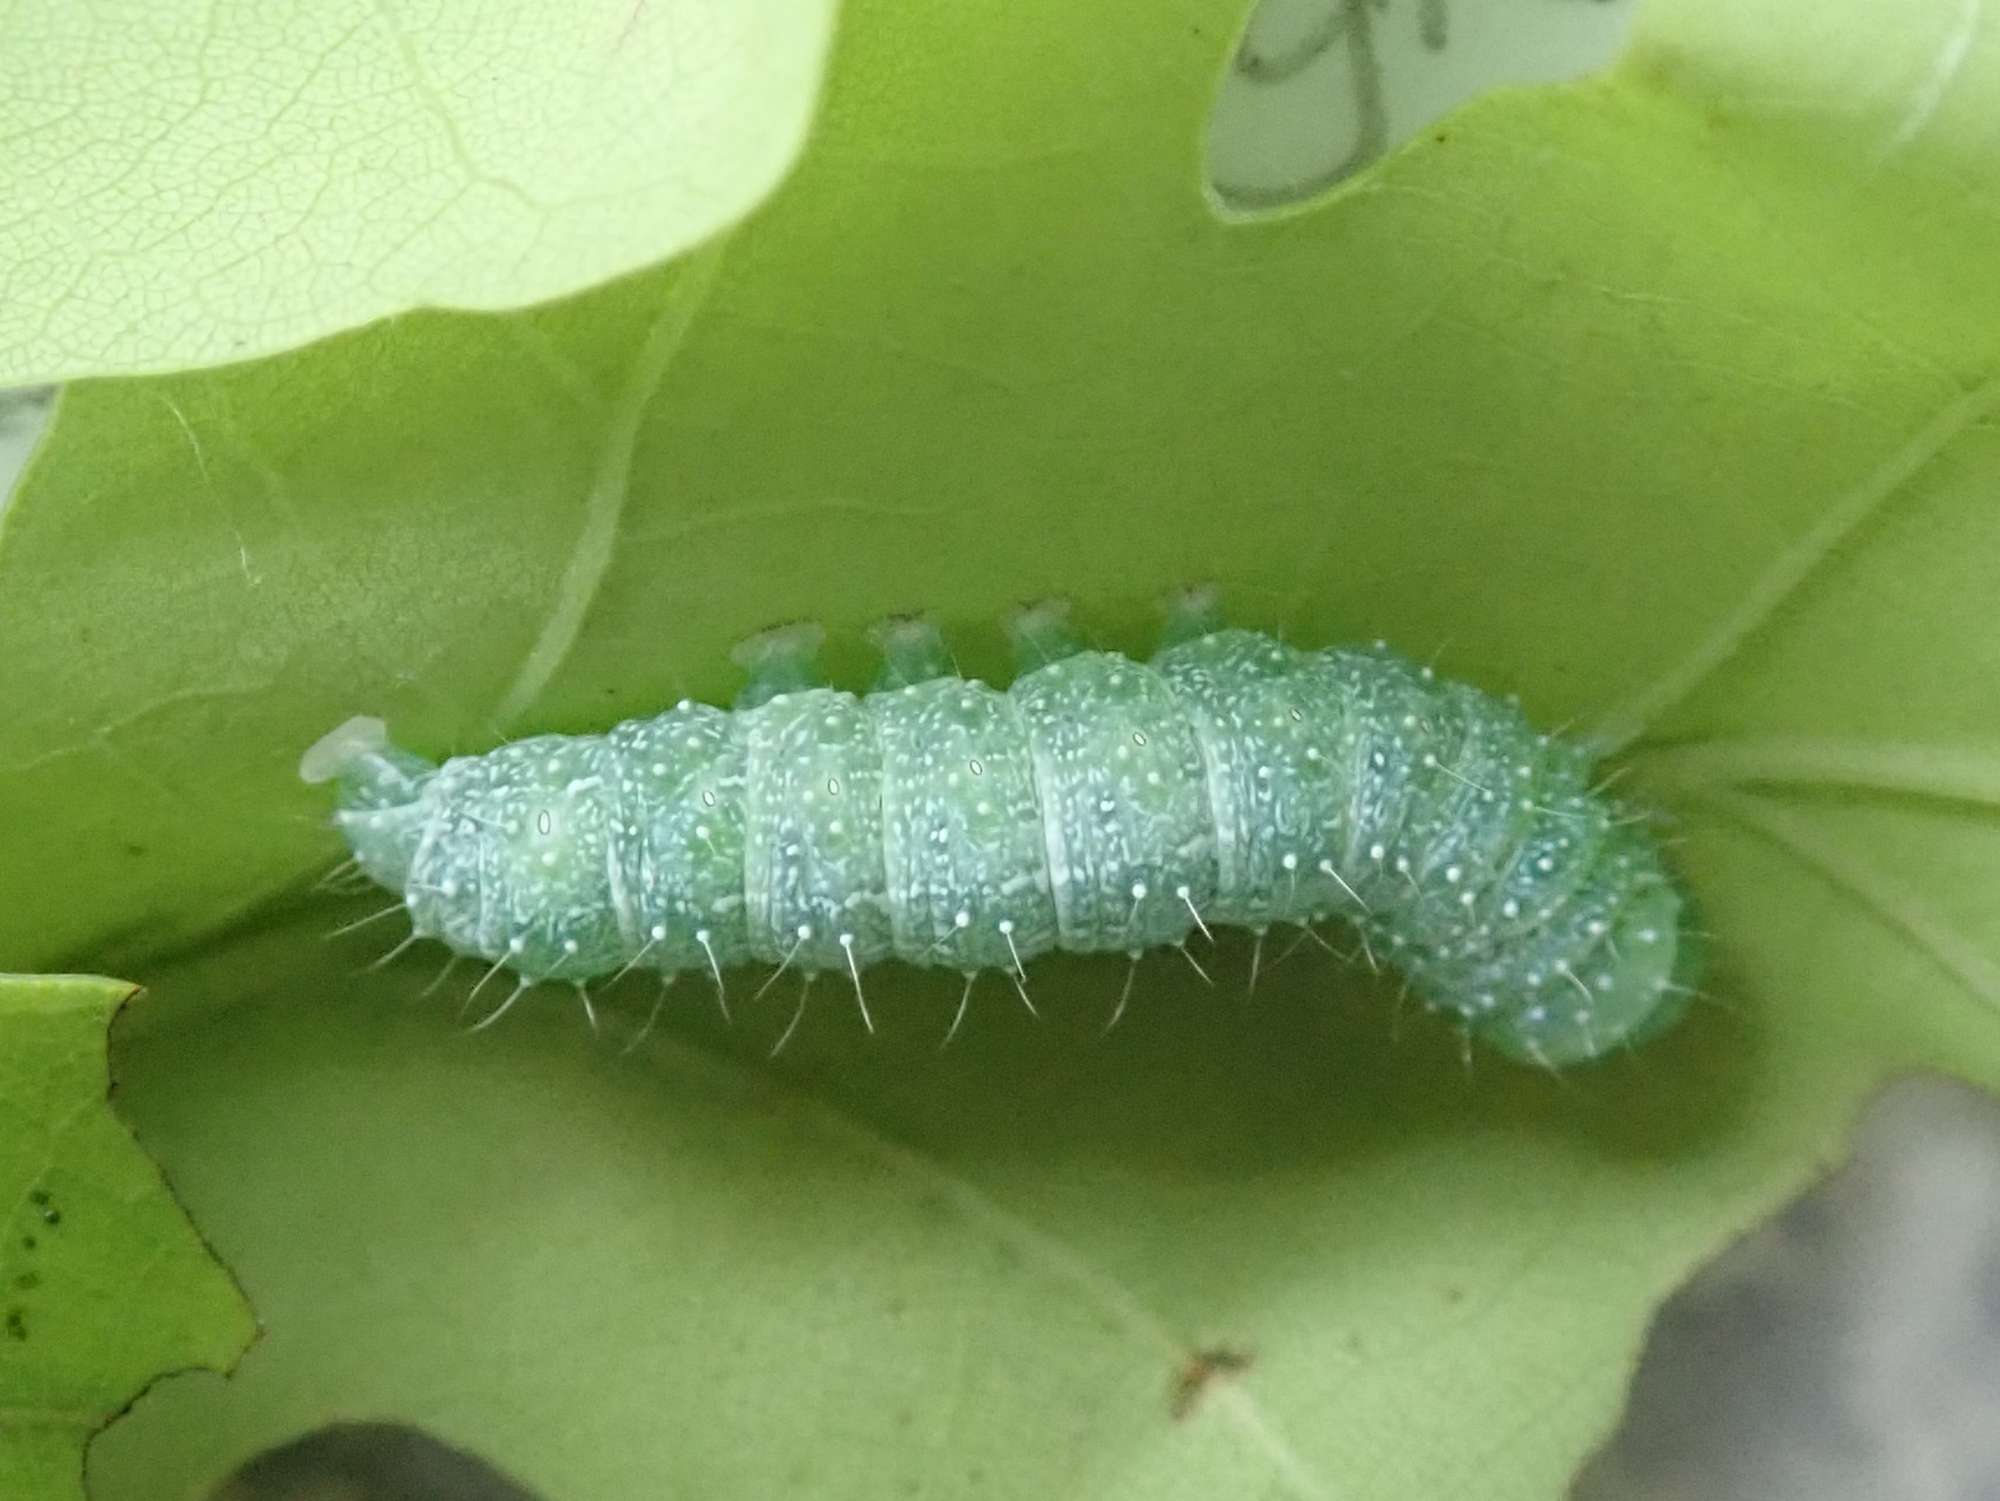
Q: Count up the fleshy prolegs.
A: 5